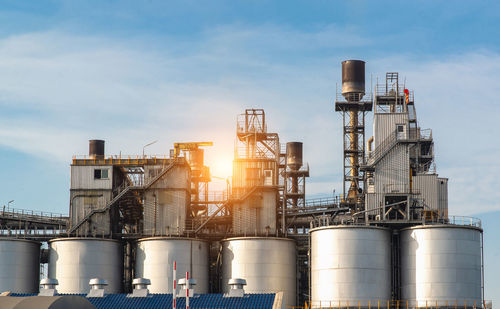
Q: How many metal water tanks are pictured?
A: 6